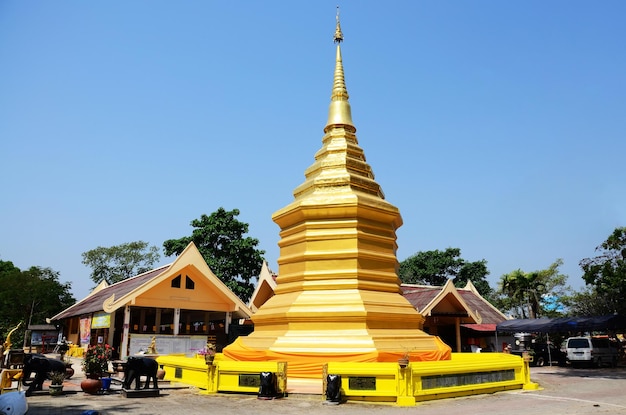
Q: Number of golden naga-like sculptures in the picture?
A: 1